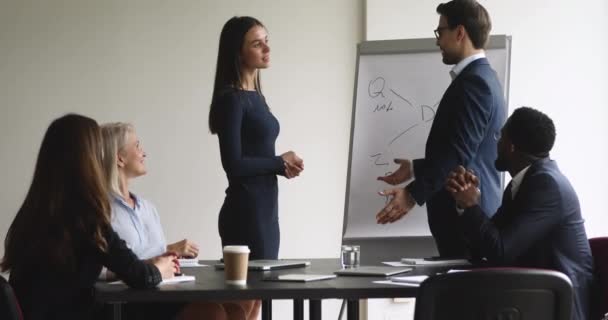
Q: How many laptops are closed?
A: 2